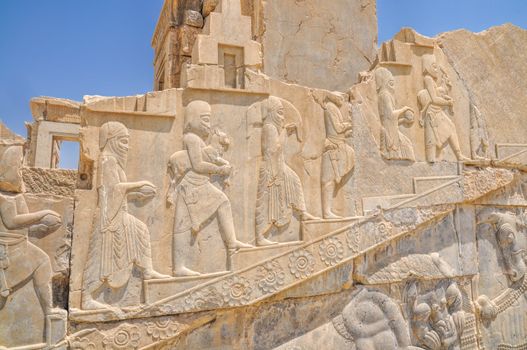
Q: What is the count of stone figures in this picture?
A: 7